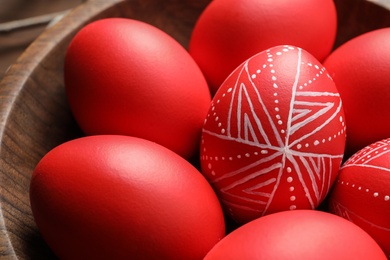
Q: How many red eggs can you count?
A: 7